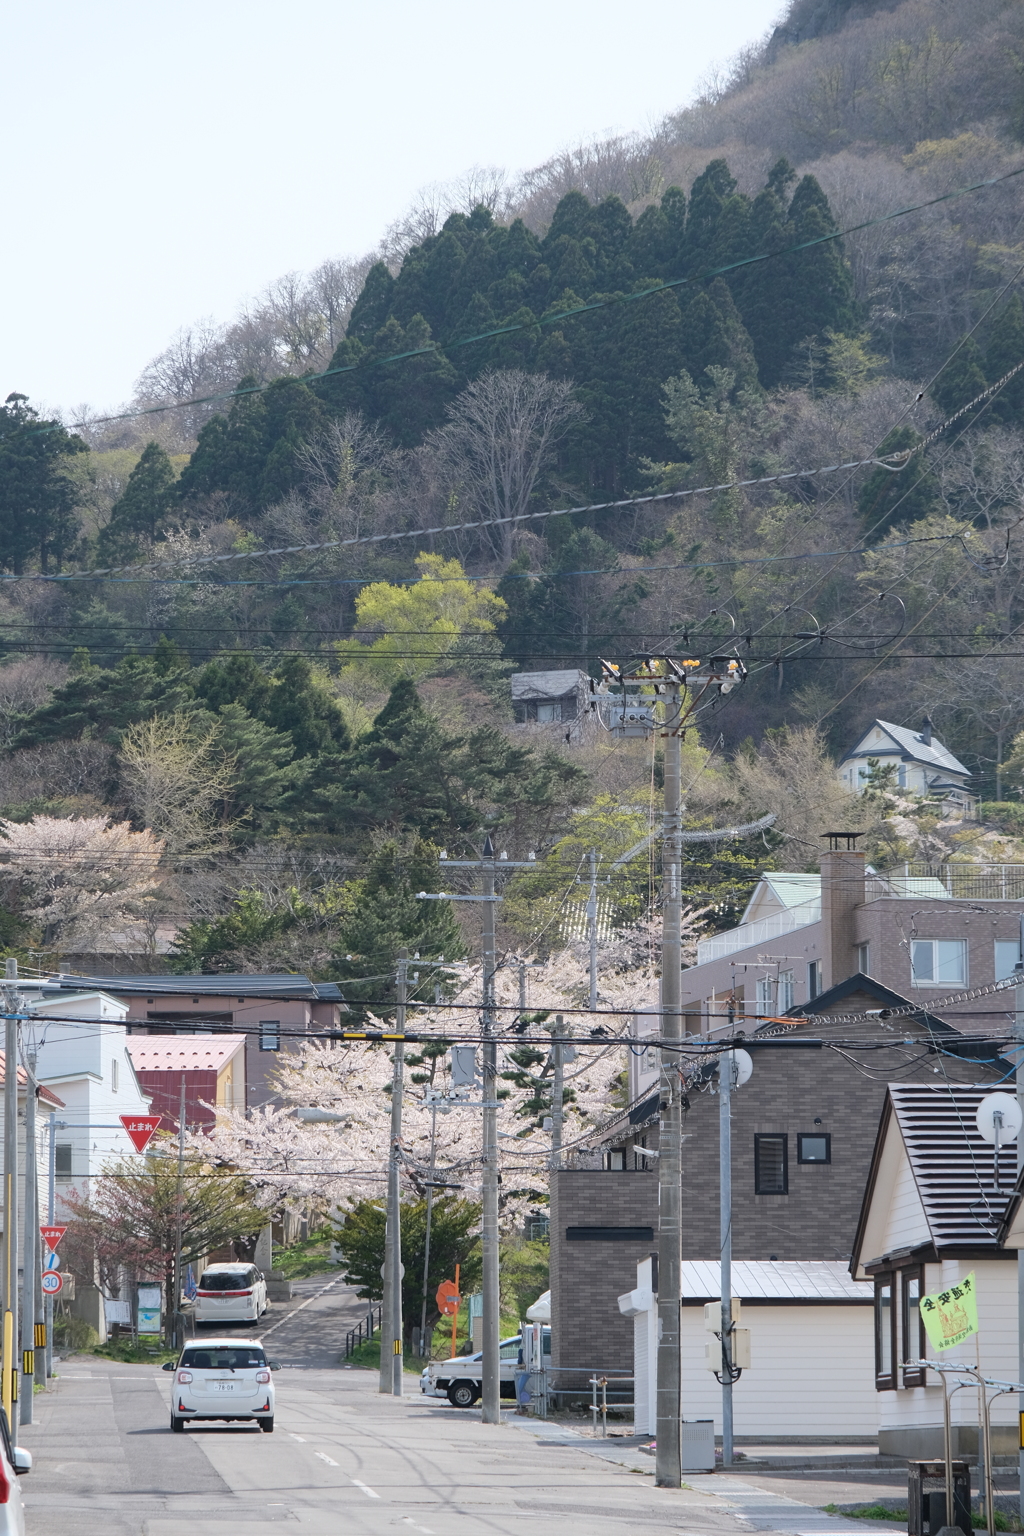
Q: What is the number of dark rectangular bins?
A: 1